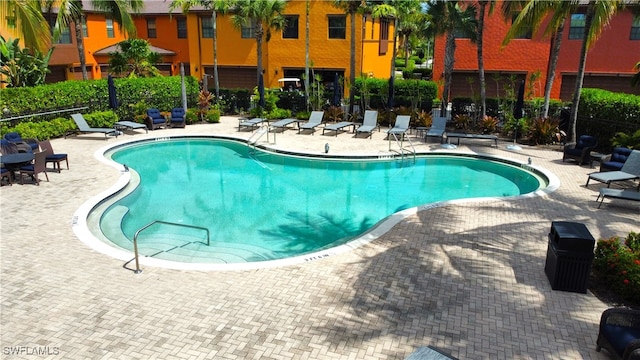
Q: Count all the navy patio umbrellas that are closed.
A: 5